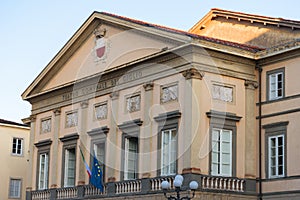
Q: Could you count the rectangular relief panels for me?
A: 6